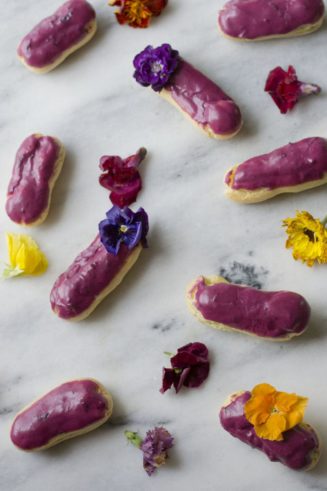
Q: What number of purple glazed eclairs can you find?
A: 9